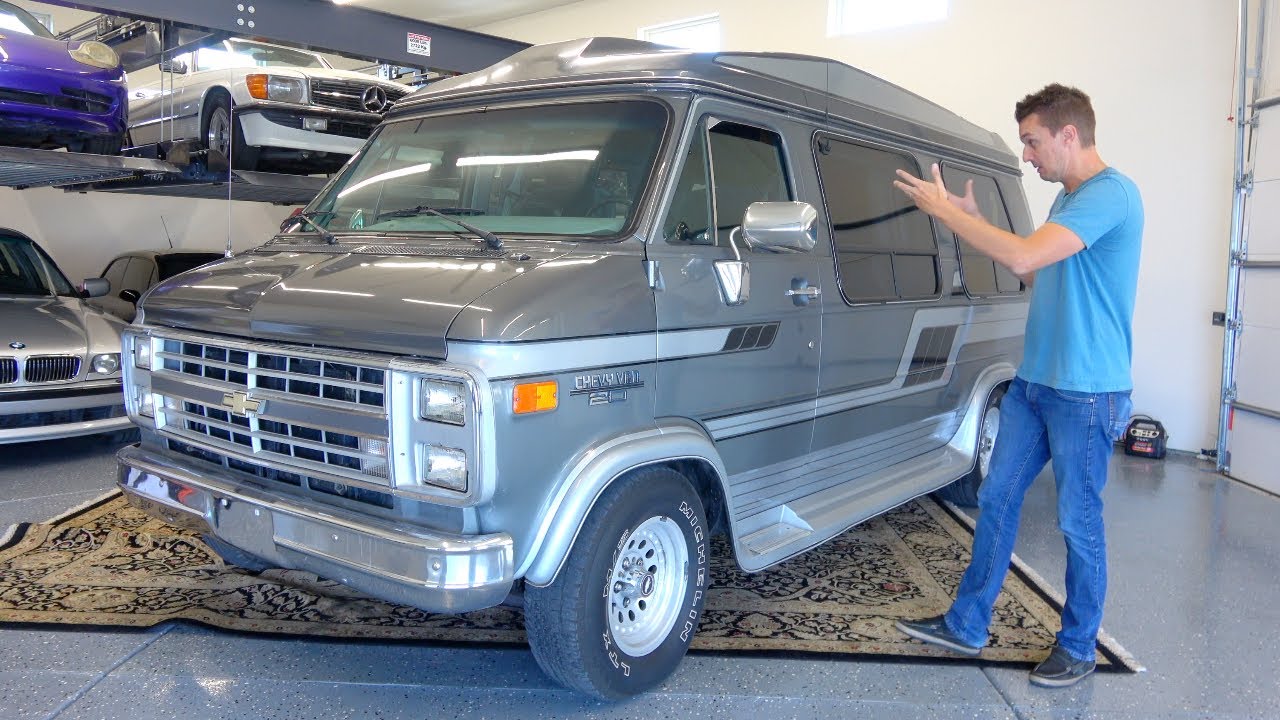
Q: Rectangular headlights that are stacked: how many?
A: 4